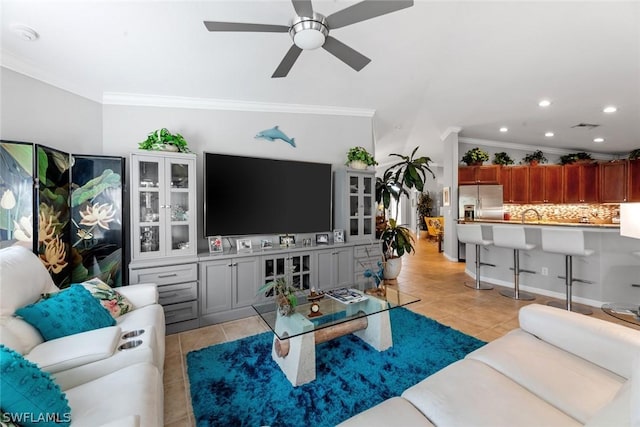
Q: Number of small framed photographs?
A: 7